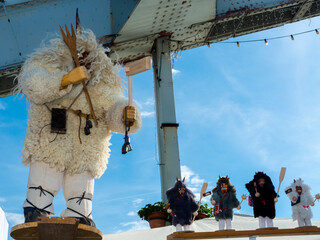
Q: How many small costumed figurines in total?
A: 4